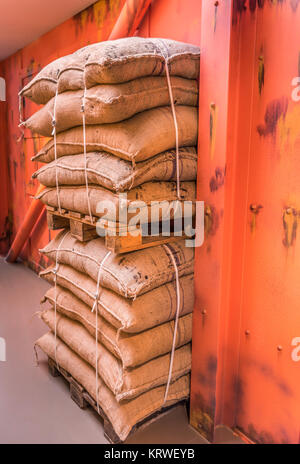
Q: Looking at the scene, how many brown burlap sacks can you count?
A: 10